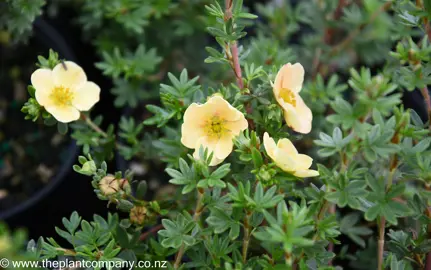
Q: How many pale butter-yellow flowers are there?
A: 4